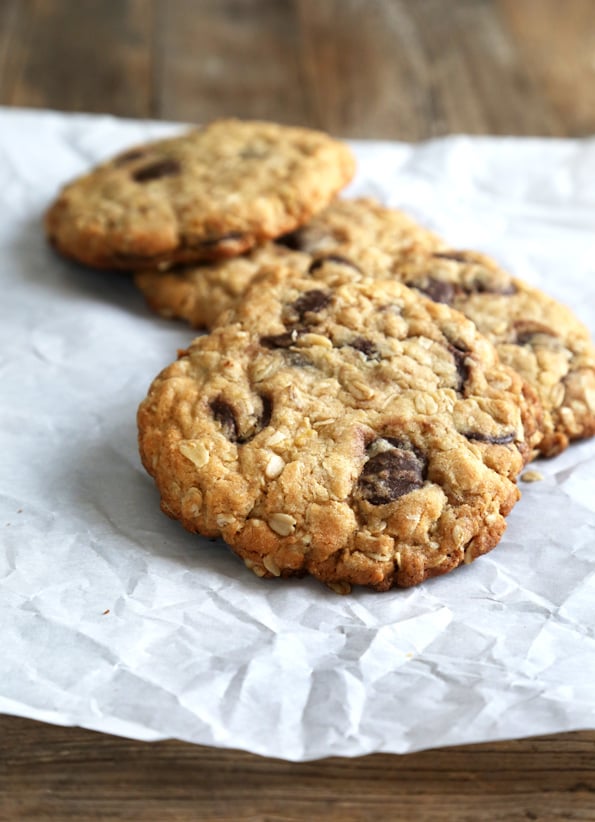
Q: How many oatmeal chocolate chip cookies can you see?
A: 4